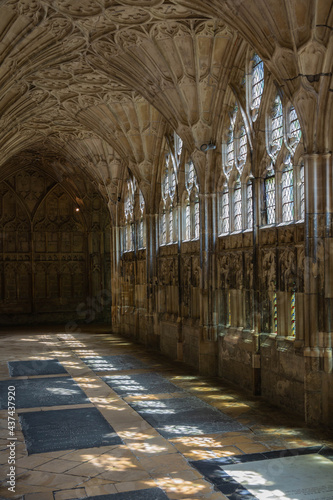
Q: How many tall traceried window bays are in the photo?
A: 3